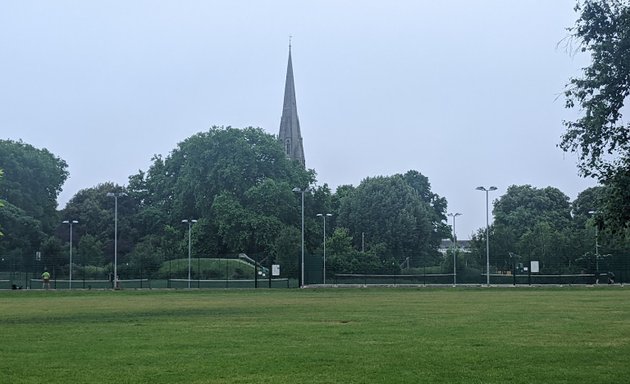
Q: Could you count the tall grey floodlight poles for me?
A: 8